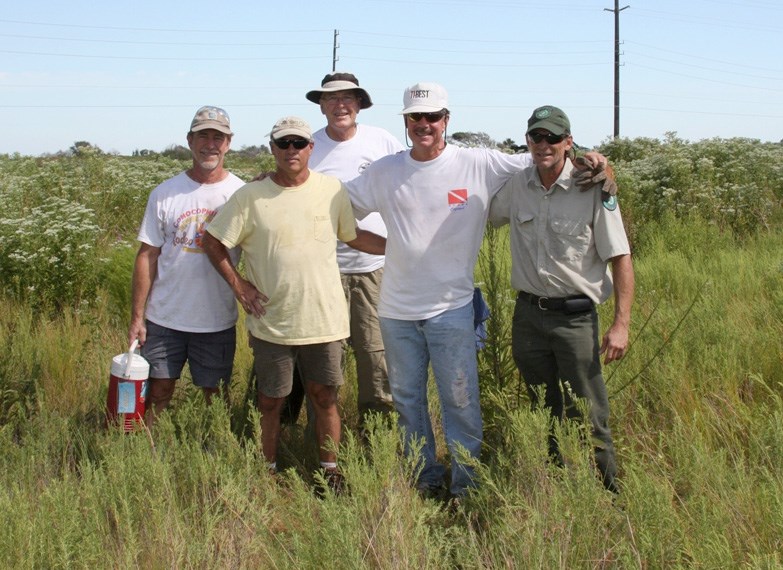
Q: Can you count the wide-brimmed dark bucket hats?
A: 1